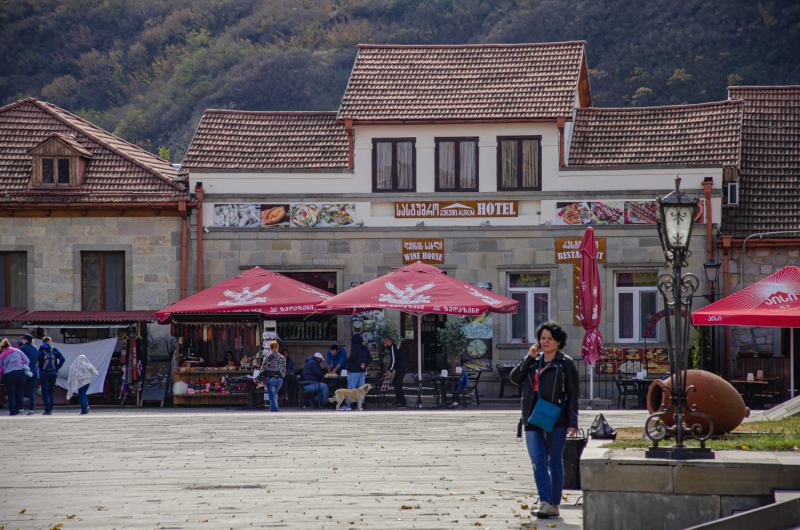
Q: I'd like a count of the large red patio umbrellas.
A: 4